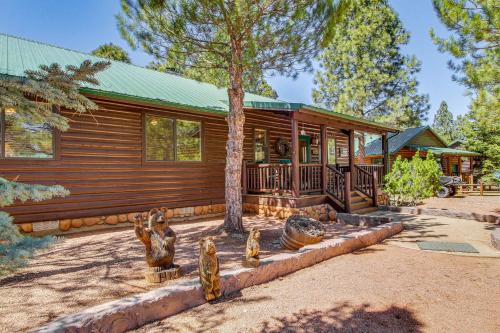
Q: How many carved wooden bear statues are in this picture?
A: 3